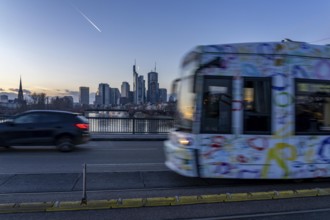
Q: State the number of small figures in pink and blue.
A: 0